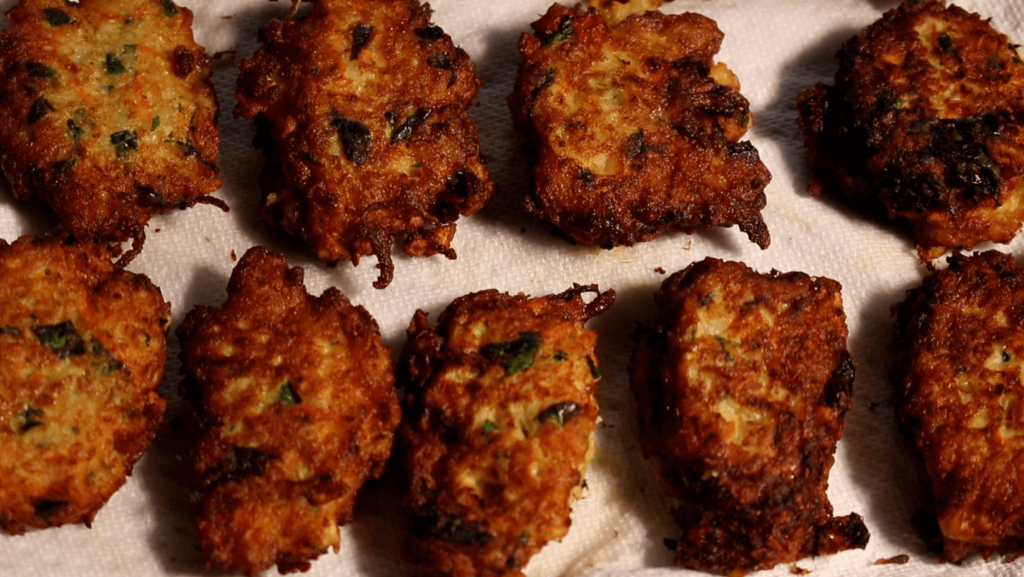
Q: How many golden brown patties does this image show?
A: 9